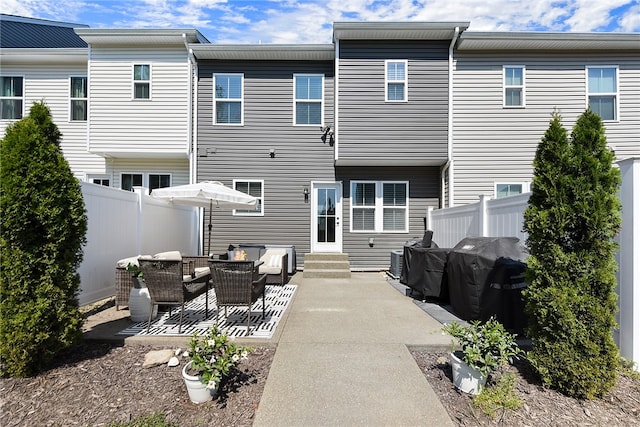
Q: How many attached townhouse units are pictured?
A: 3